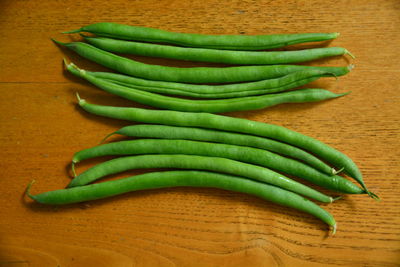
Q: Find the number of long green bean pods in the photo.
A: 10